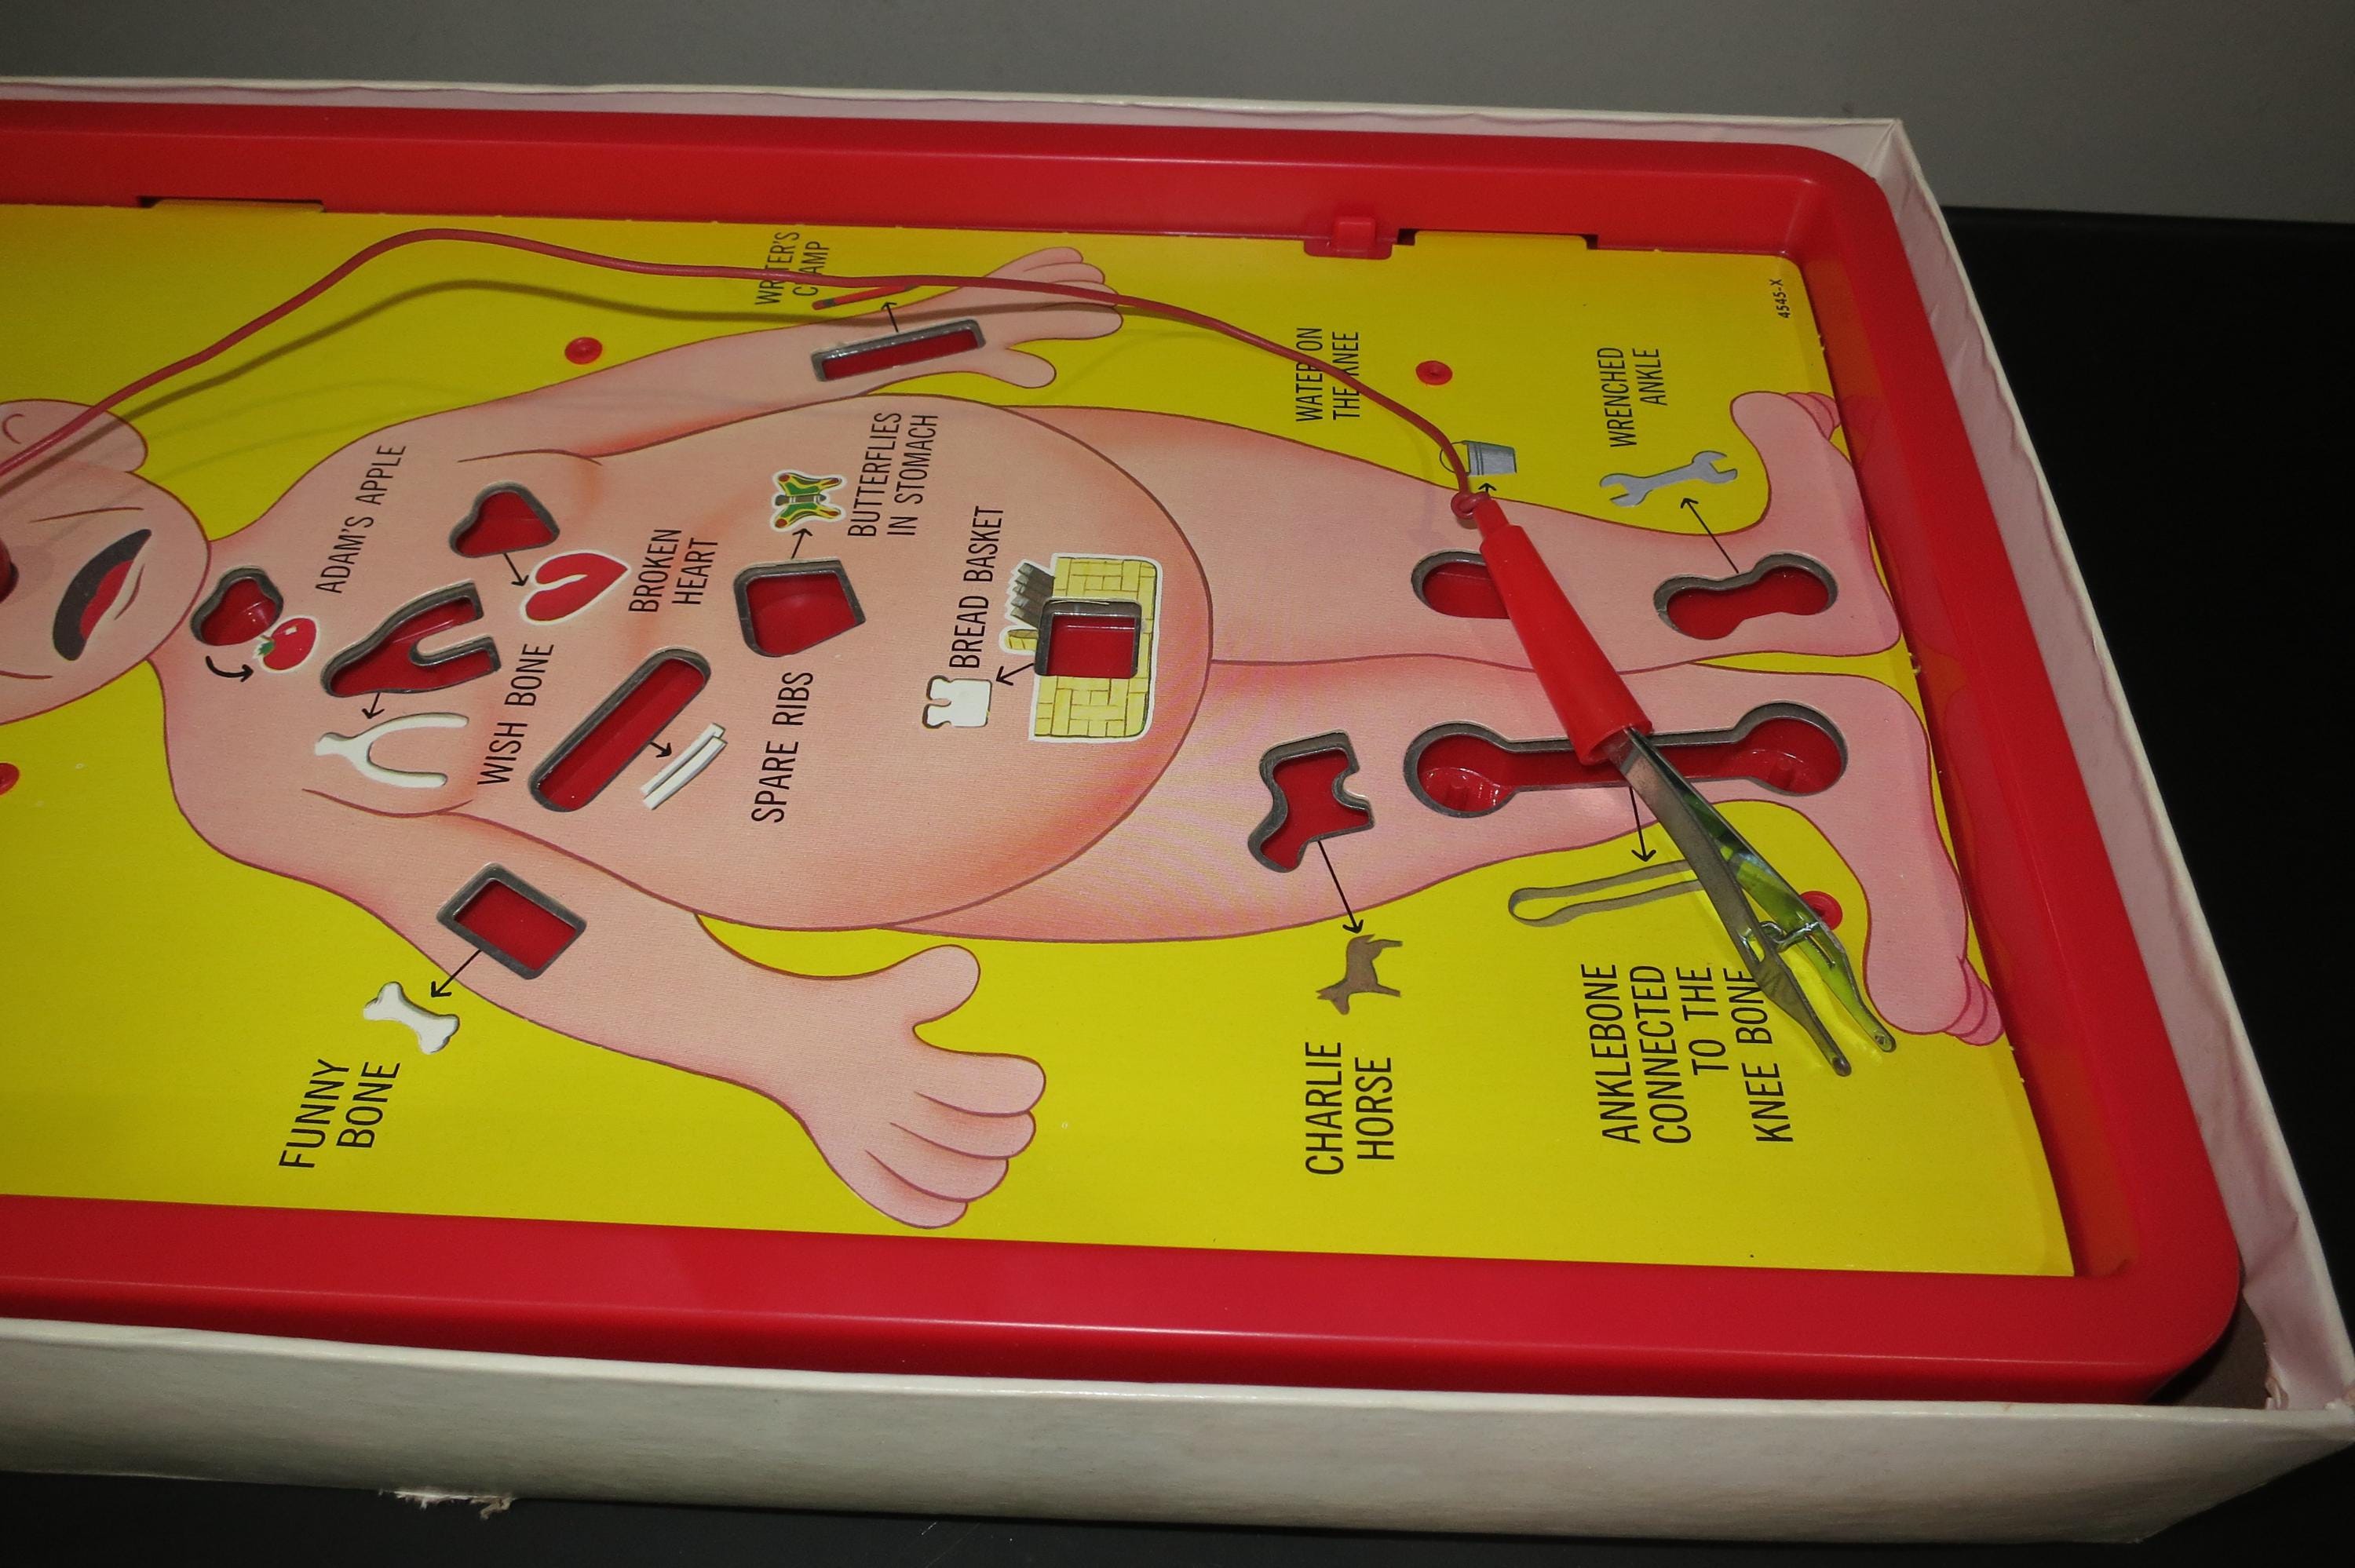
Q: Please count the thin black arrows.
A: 12